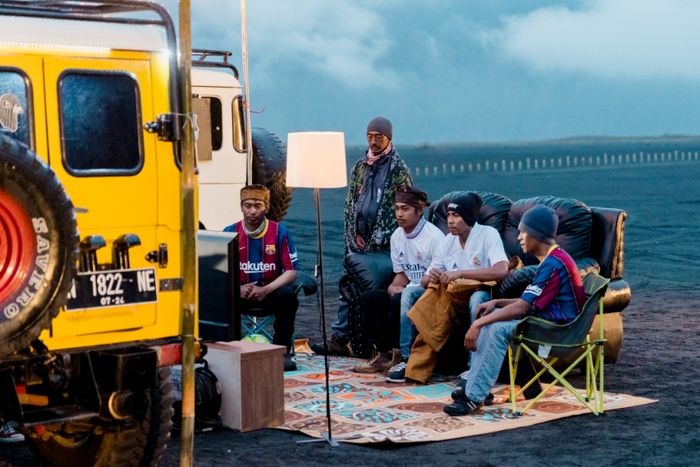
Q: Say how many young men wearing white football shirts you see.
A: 2